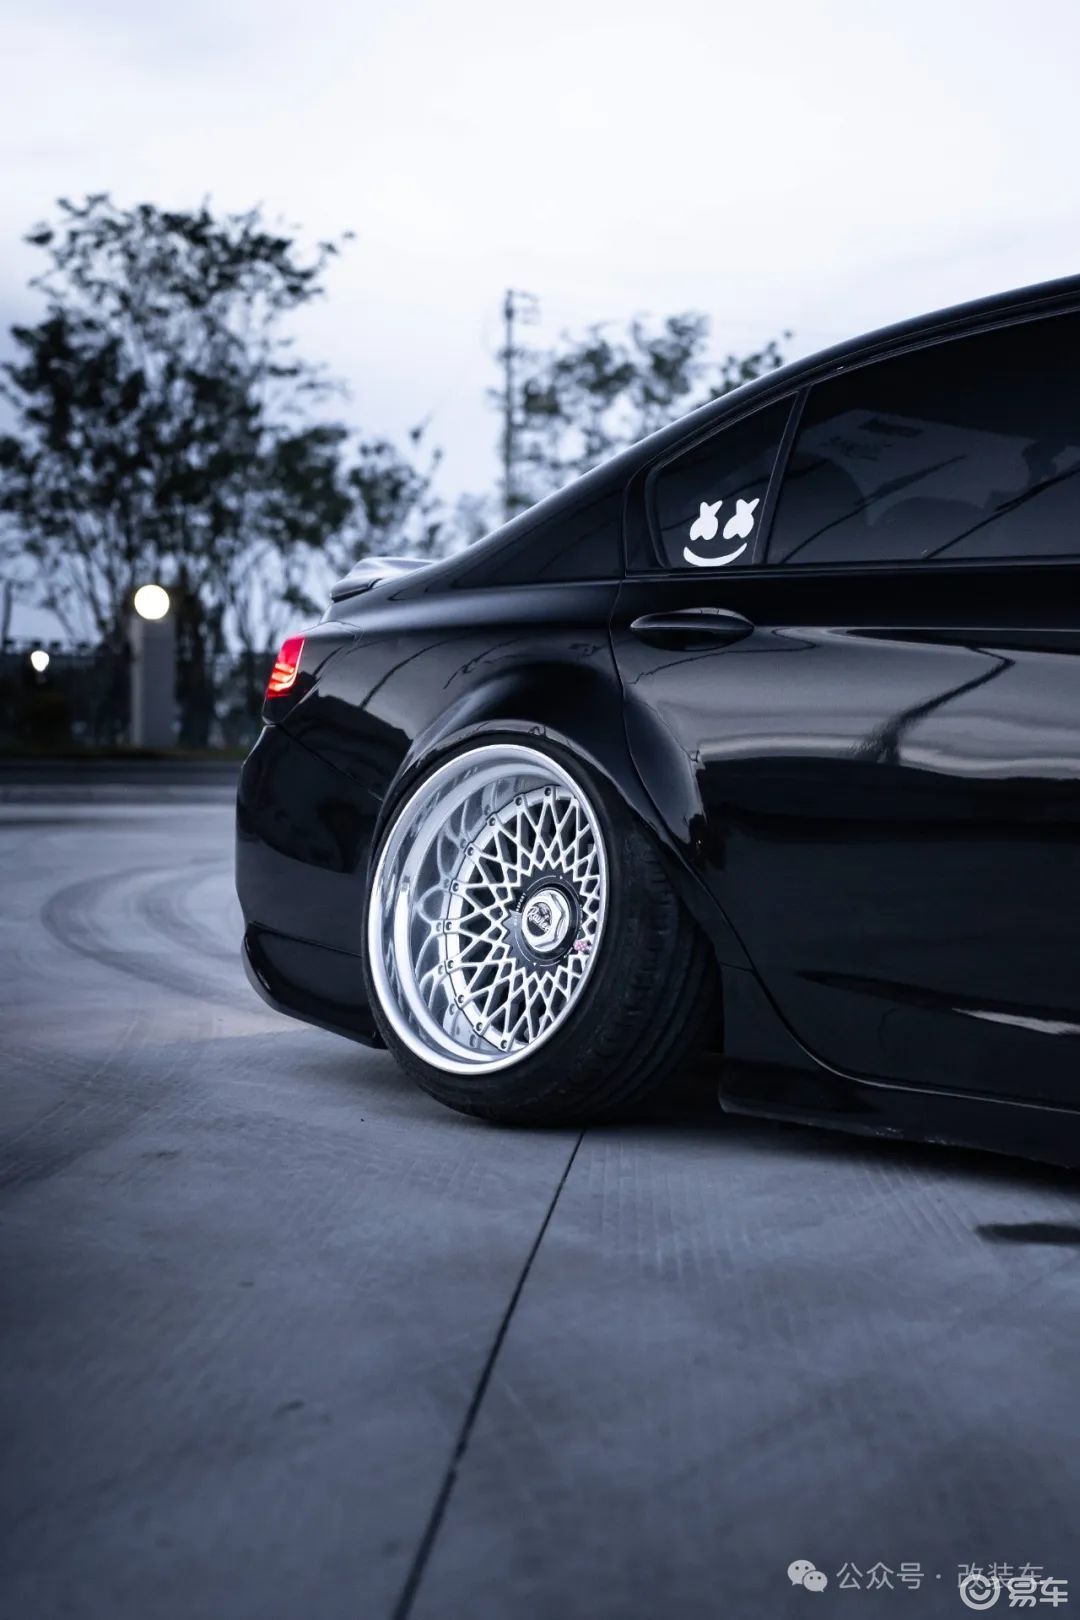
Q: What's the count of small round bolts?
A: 10